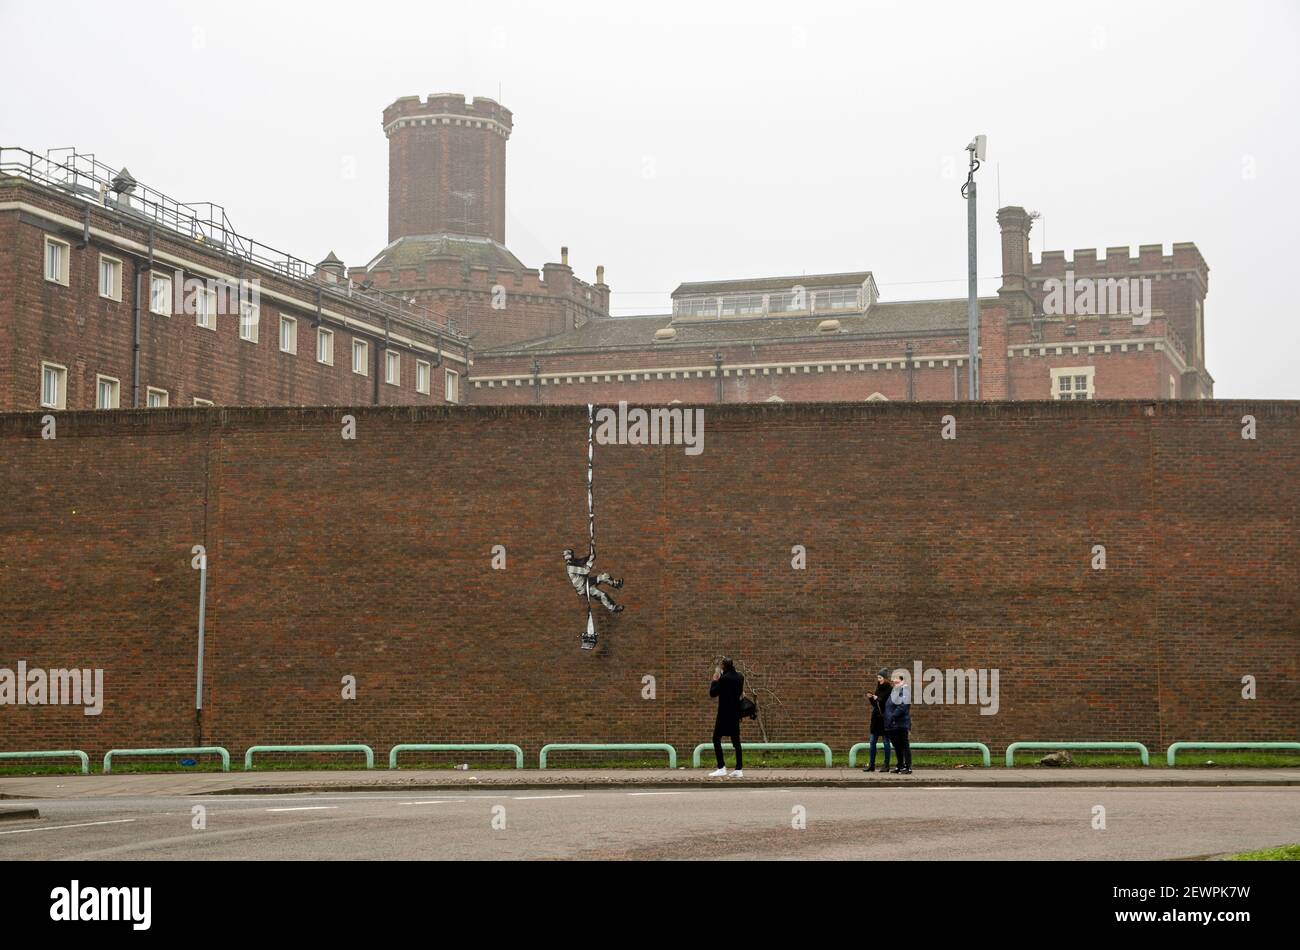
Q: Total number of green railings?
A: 9